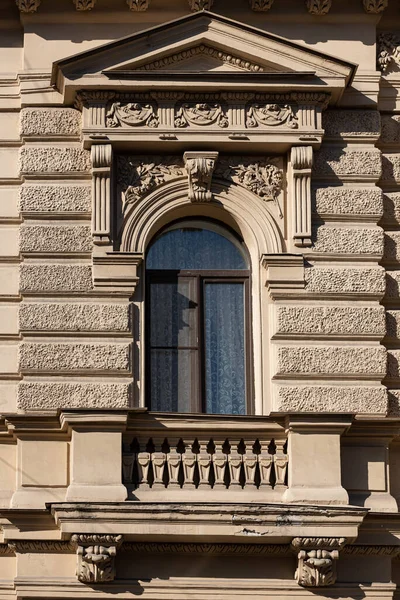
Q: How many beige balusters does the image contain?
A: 11